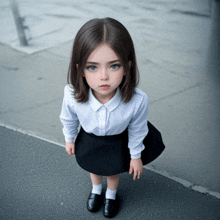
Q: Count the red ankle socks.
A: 0